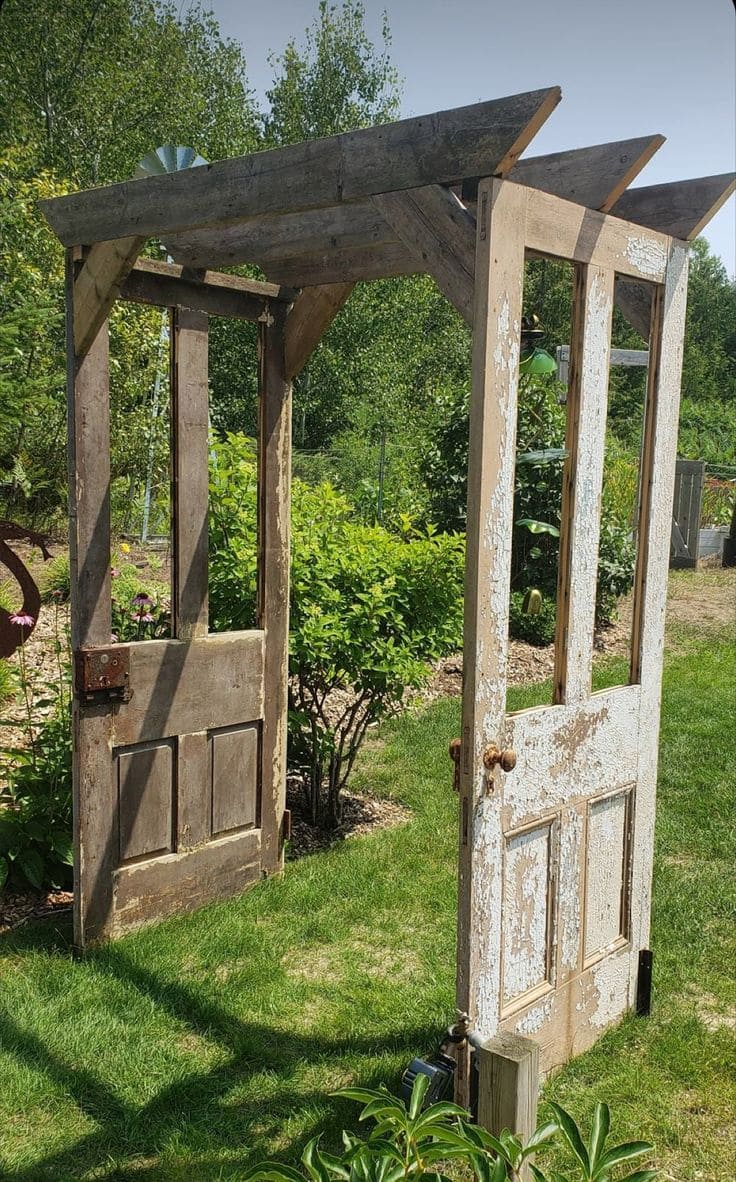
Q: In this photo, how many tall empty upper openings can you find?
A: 4